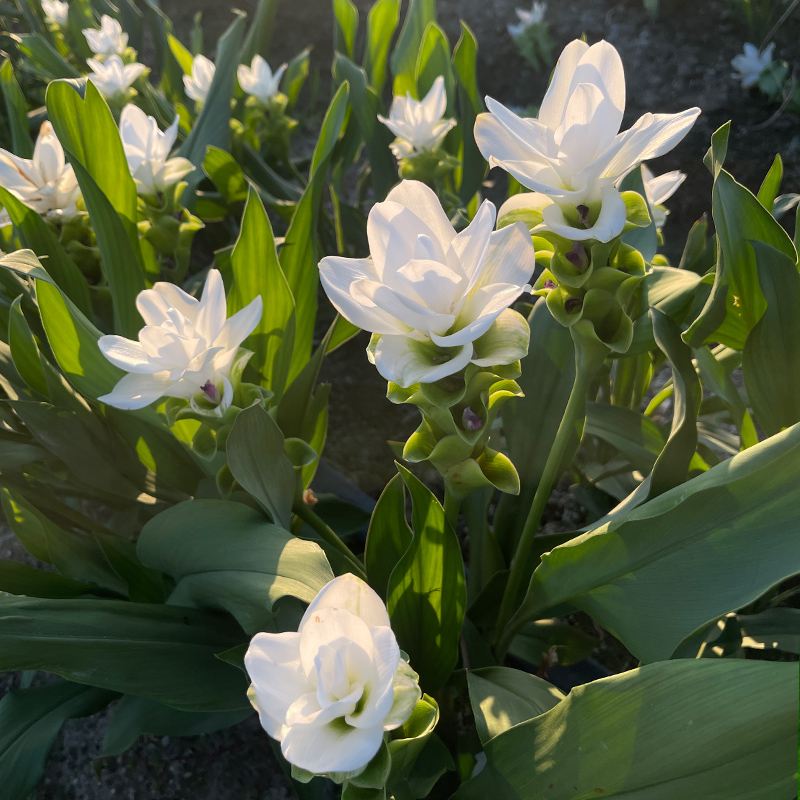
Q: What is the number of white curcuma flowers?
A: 15